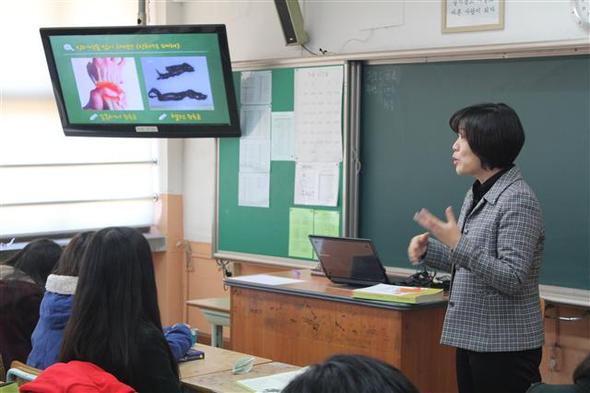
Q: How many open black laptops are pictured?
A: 1